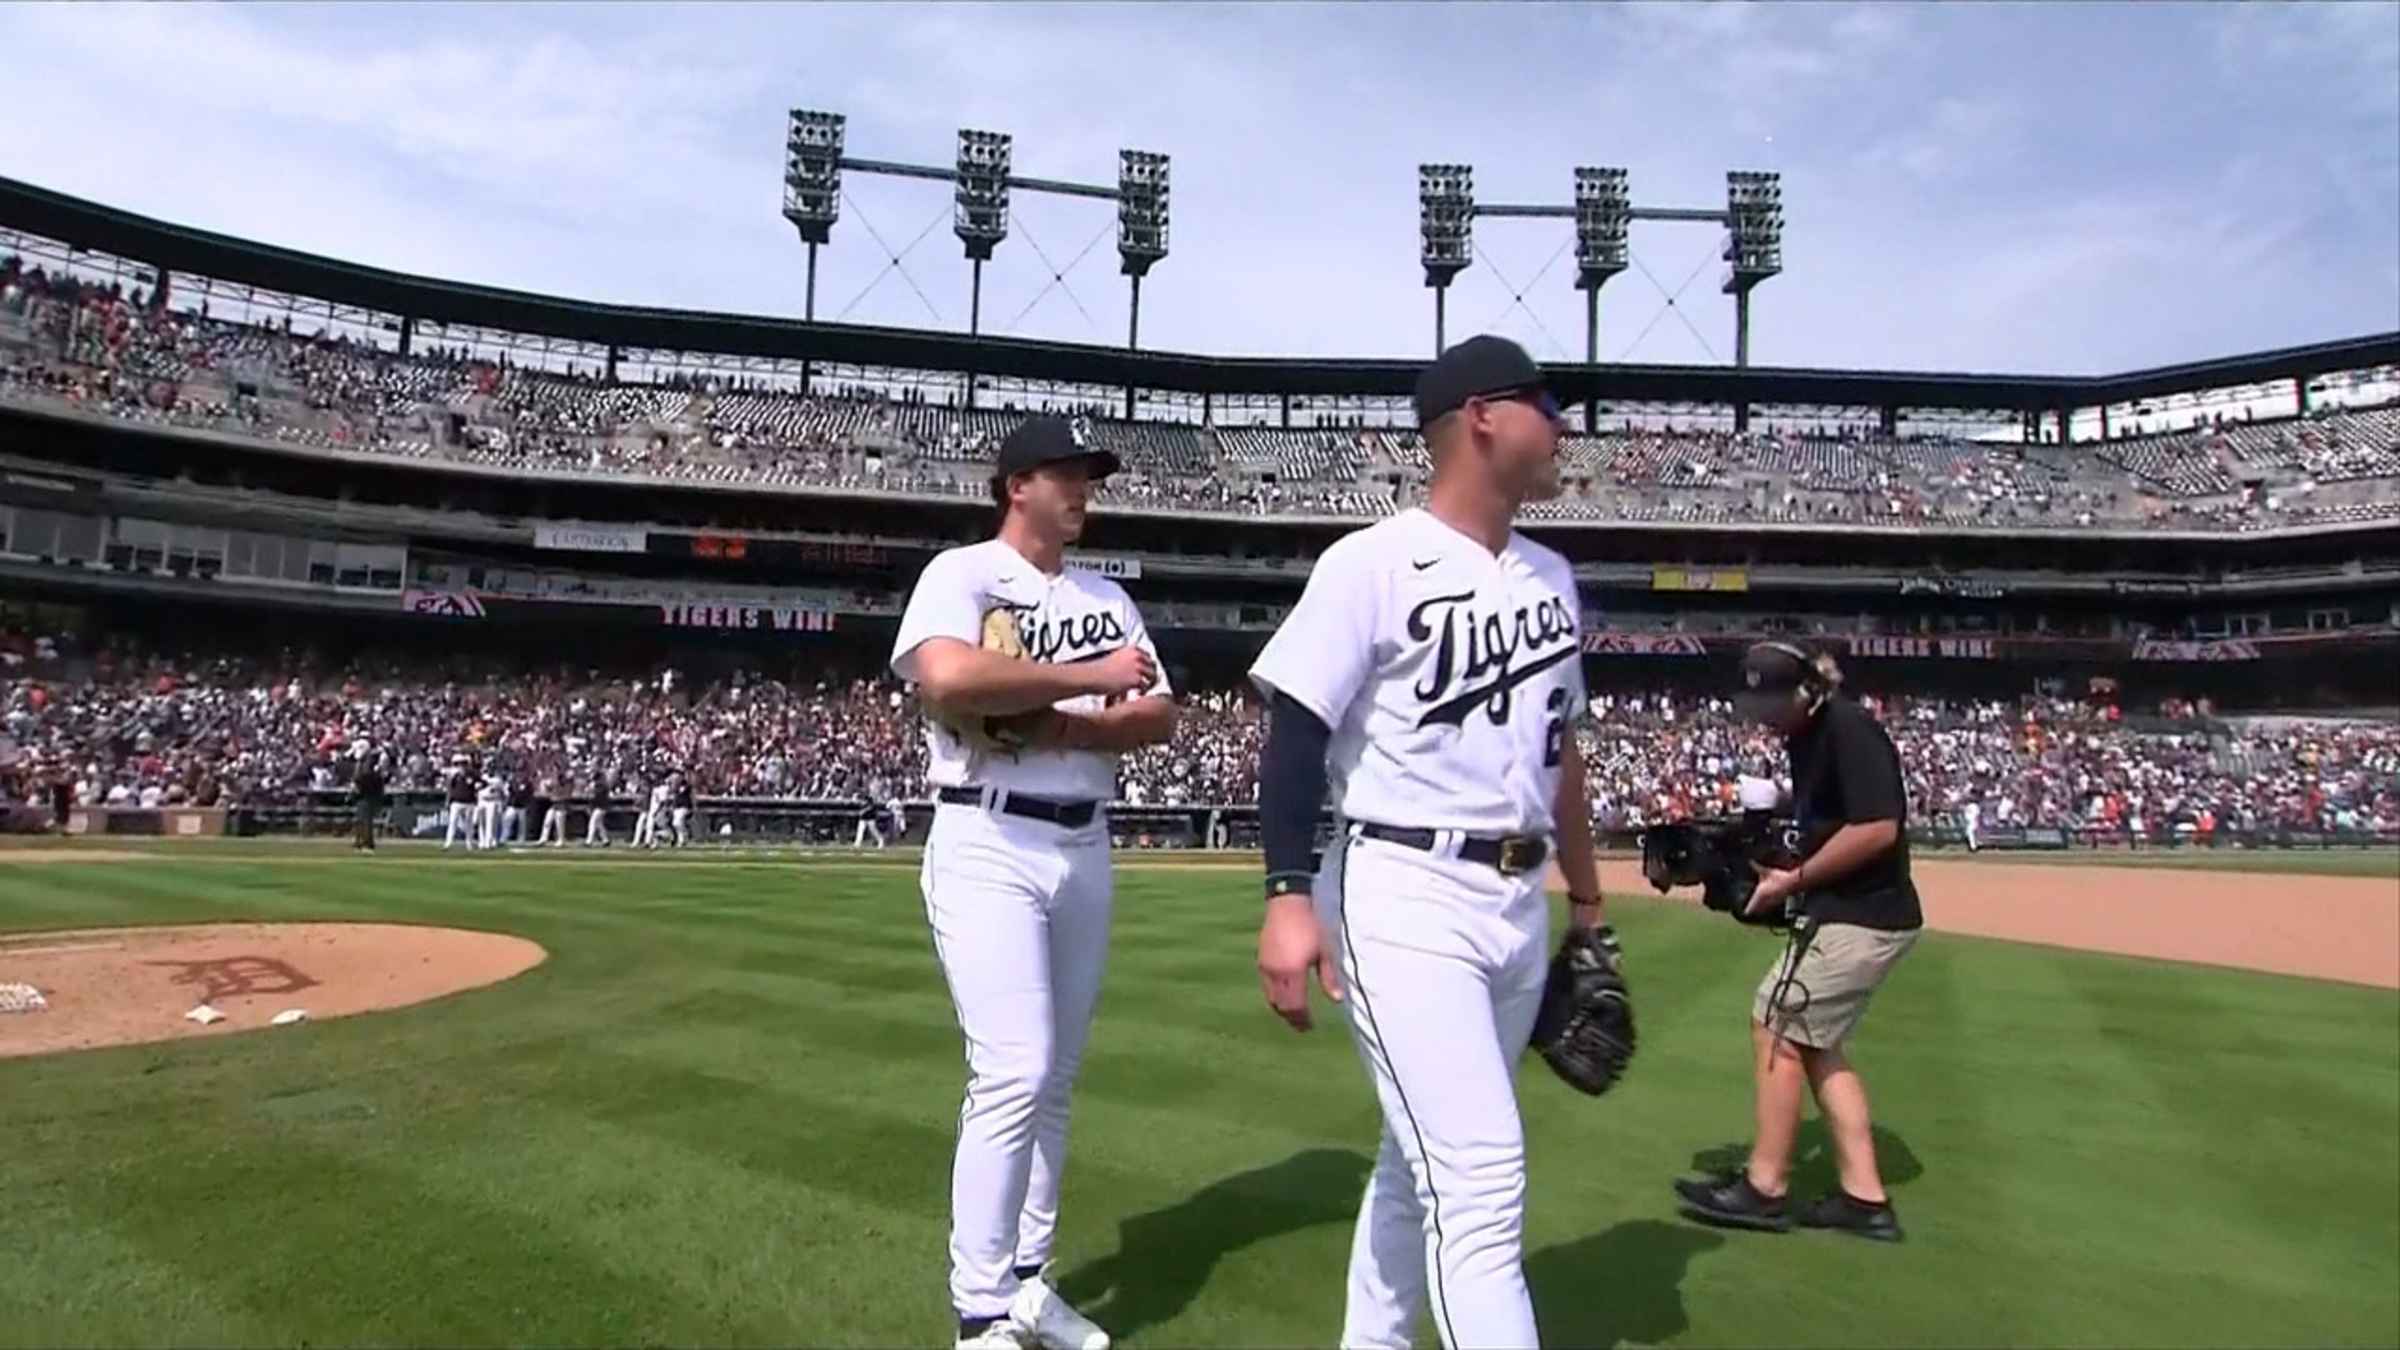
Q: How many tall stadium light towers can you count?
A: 6